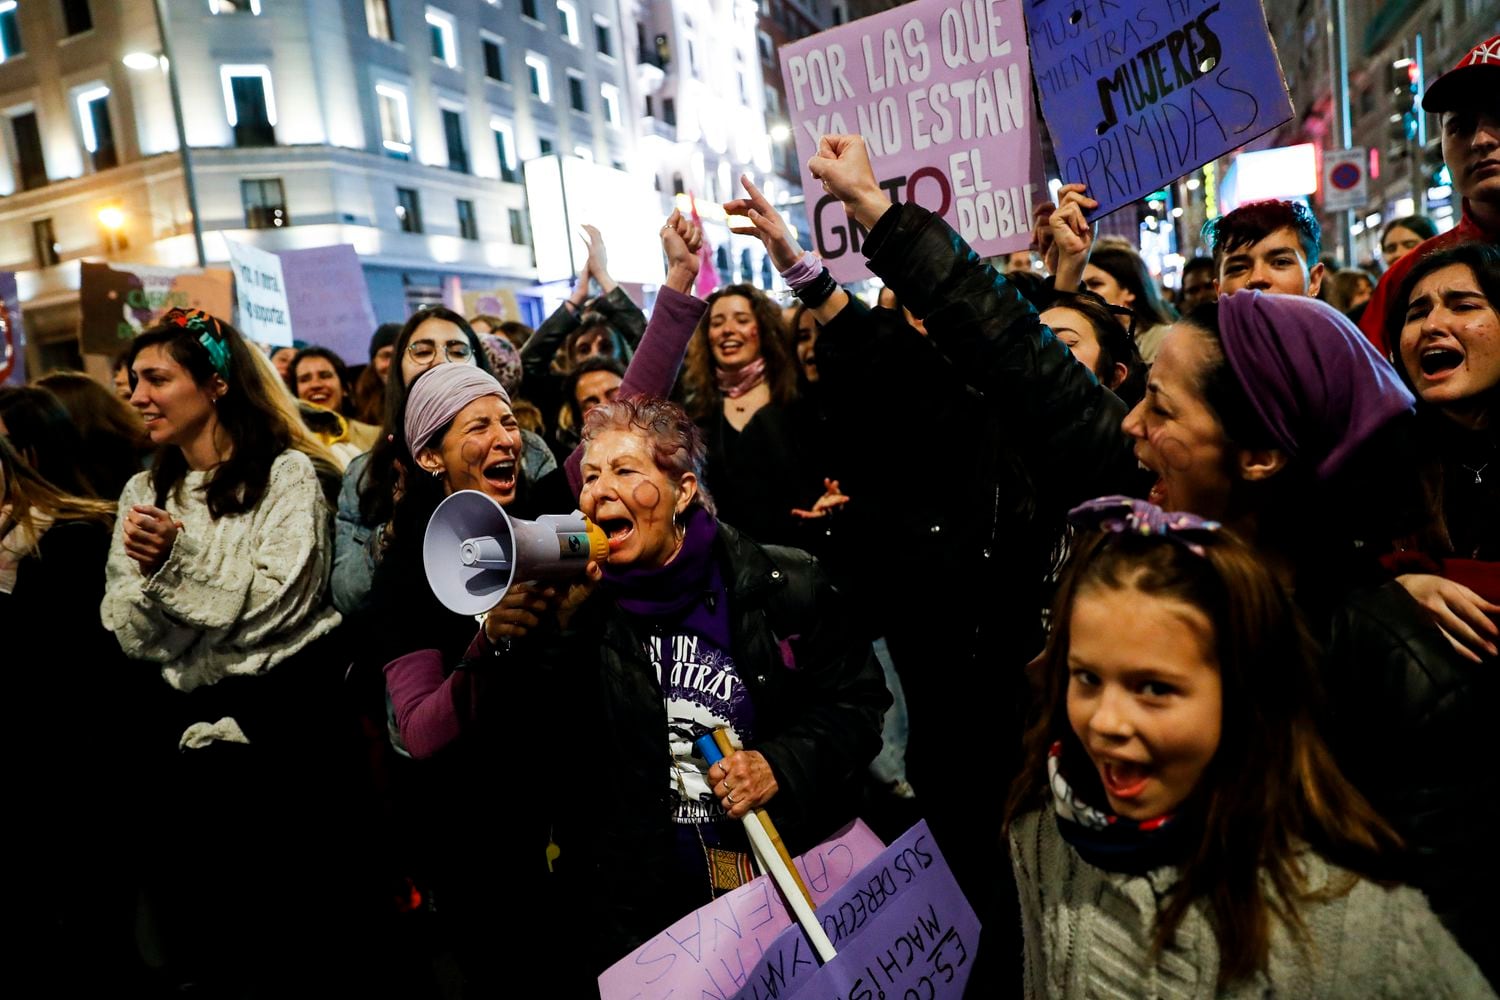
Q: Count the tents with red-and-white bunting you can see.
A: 0